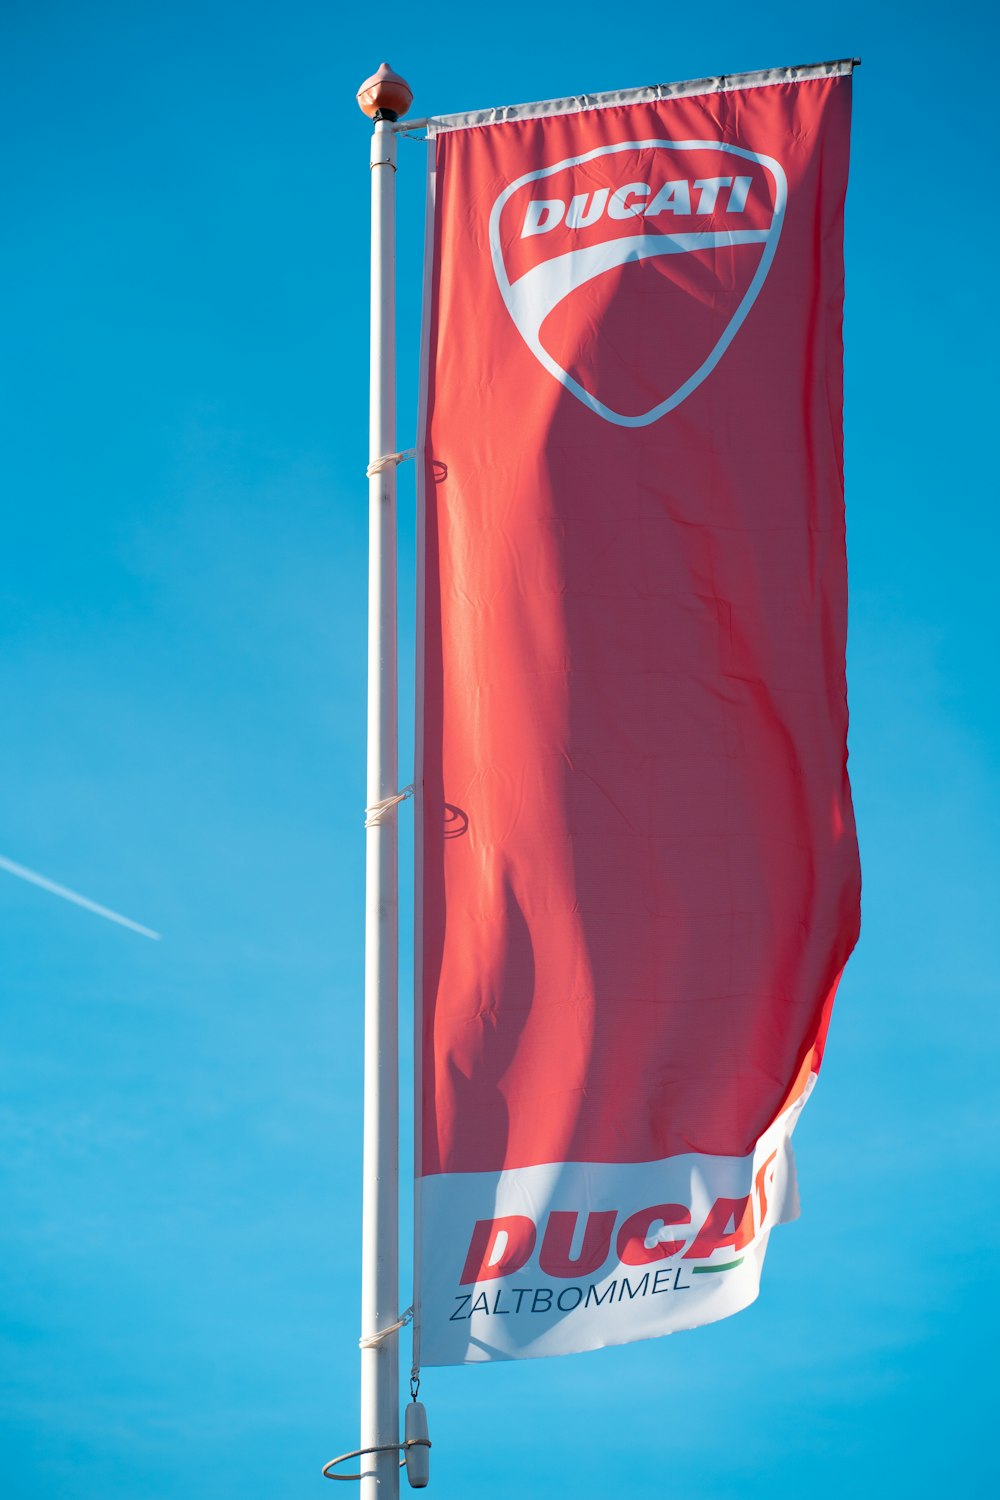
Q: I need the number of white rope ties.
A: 3